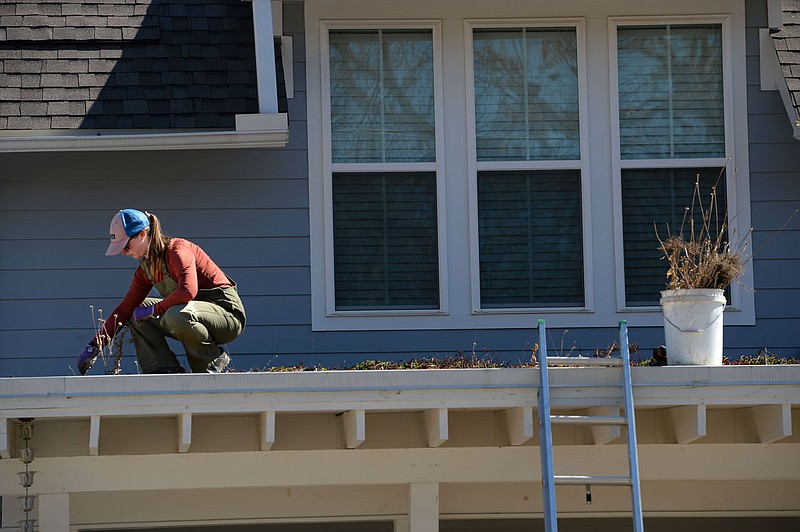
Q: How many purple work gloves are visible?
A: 2